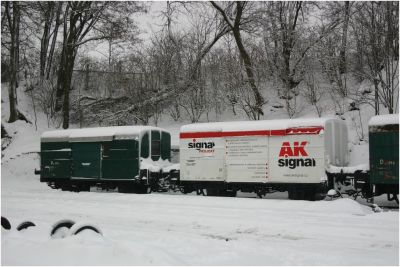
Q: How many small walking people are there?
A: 0